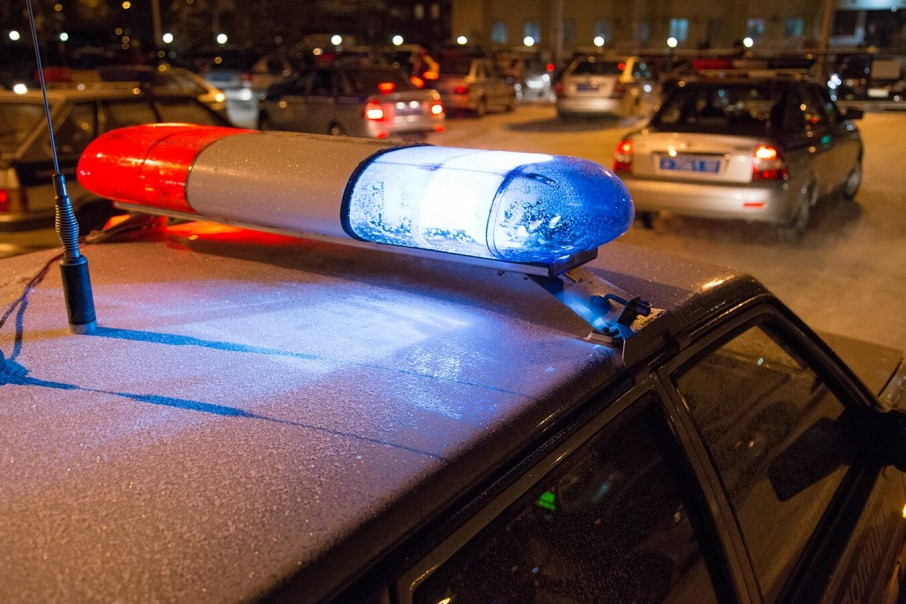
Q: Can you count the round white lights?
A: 11